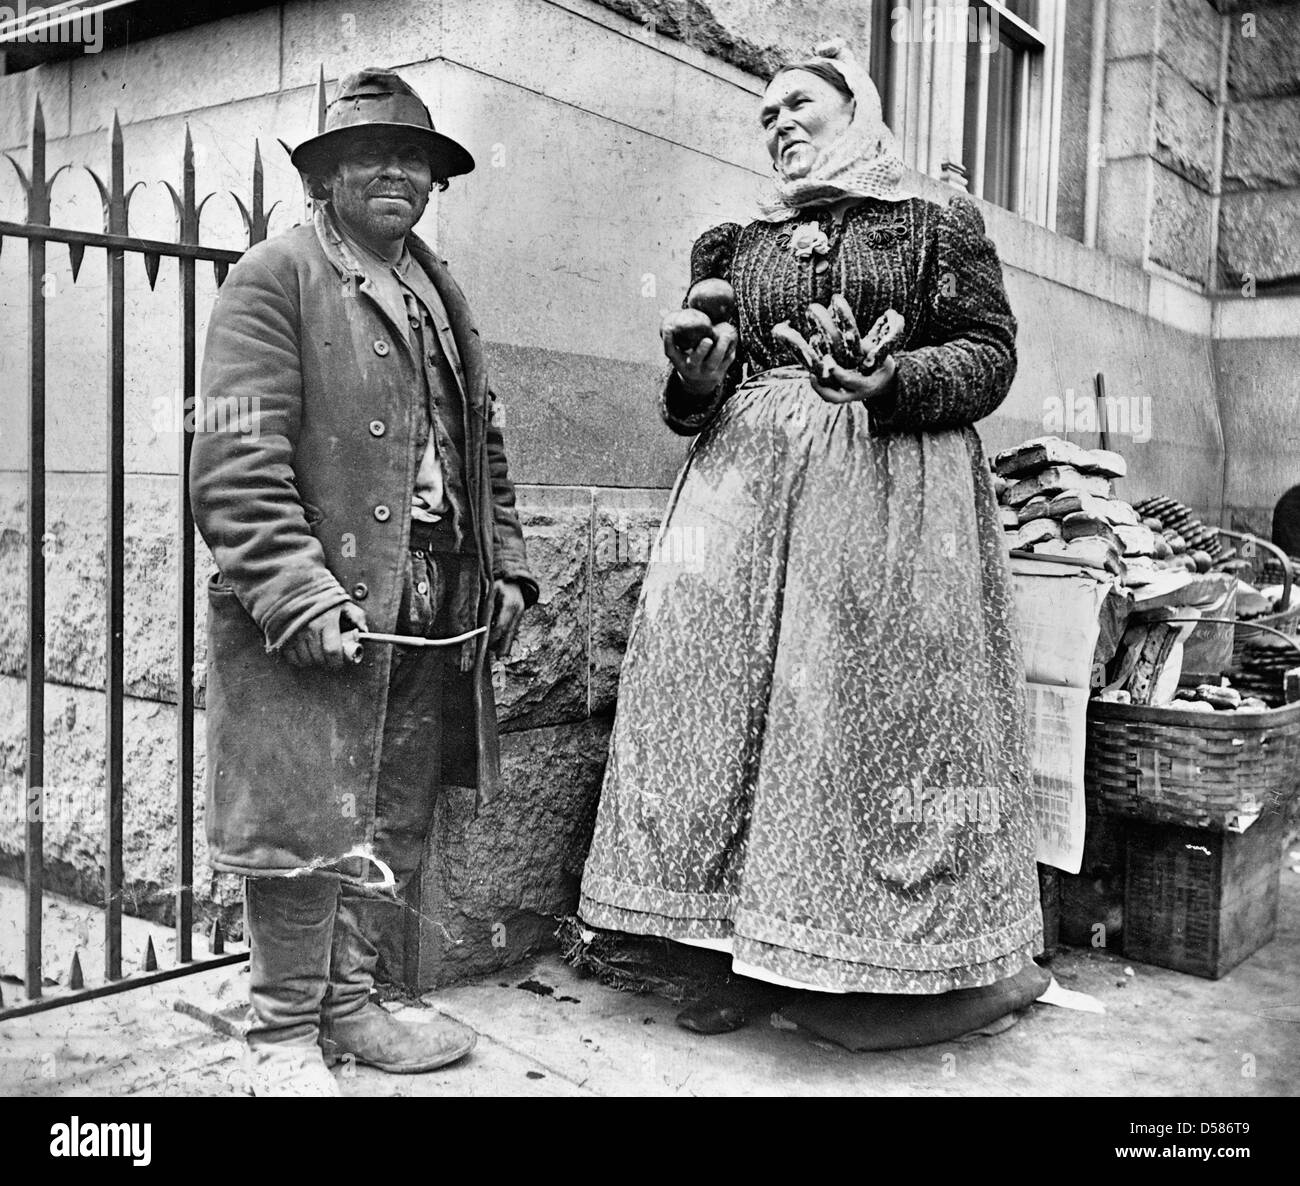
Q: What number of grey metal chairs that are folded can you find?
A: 0